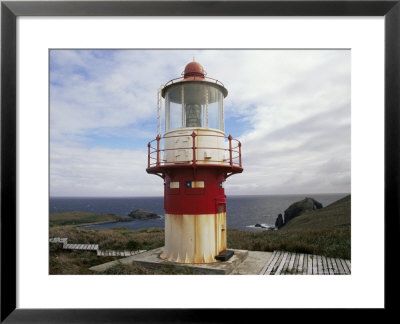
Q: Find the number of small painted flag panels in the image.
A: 3